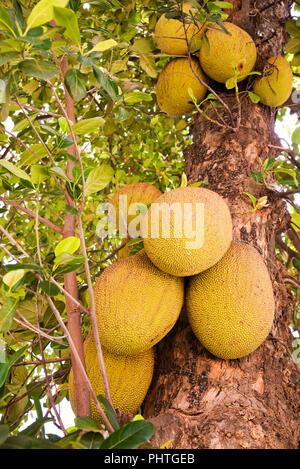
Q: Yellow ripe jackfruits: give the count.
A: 9